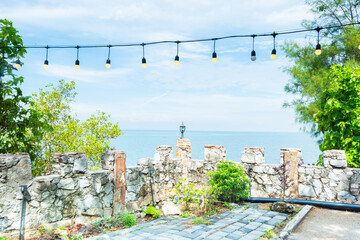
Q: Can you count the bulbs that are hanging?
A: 10